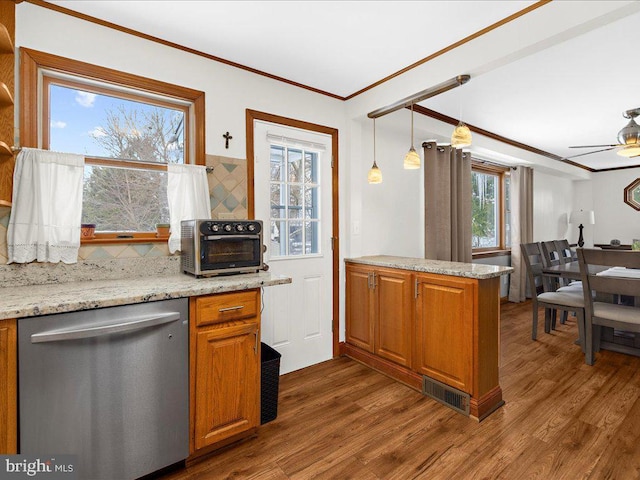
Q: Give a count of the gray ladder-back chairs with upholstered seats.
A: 4